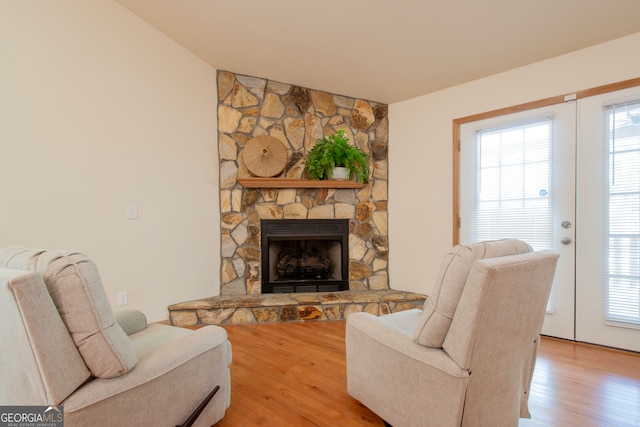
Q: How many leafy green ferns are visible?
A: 1